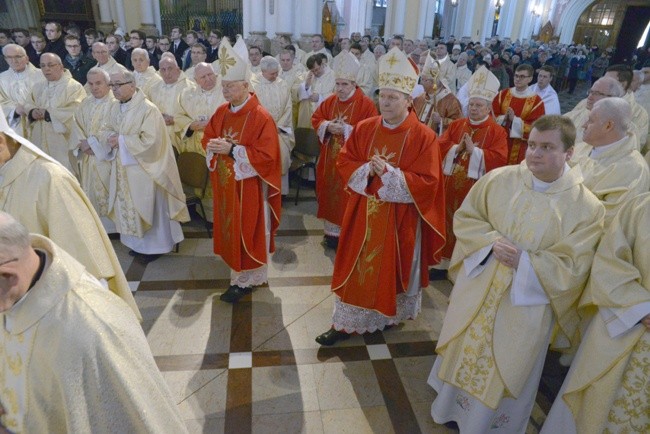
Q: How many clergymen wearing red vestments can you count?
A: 5